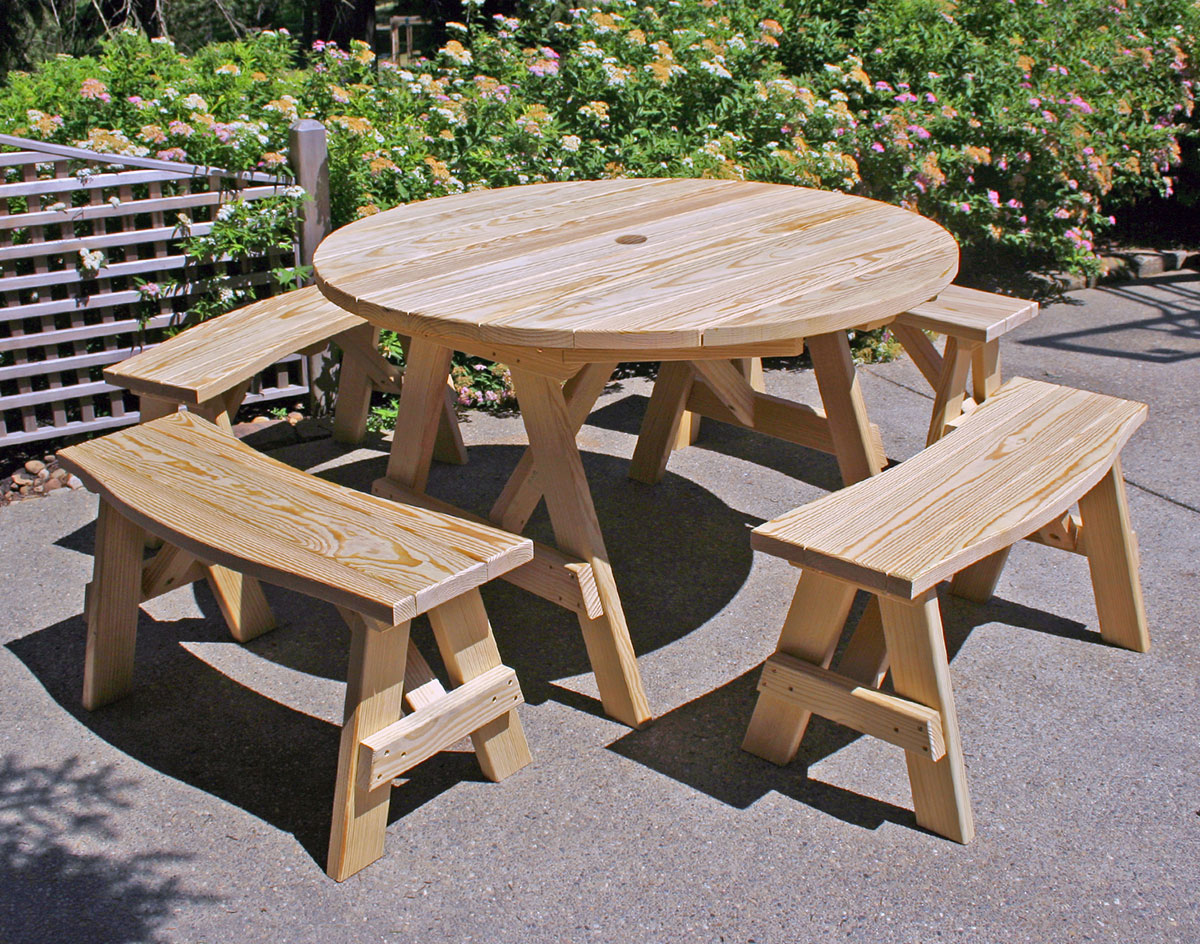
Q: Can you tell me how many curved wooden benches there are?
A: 4